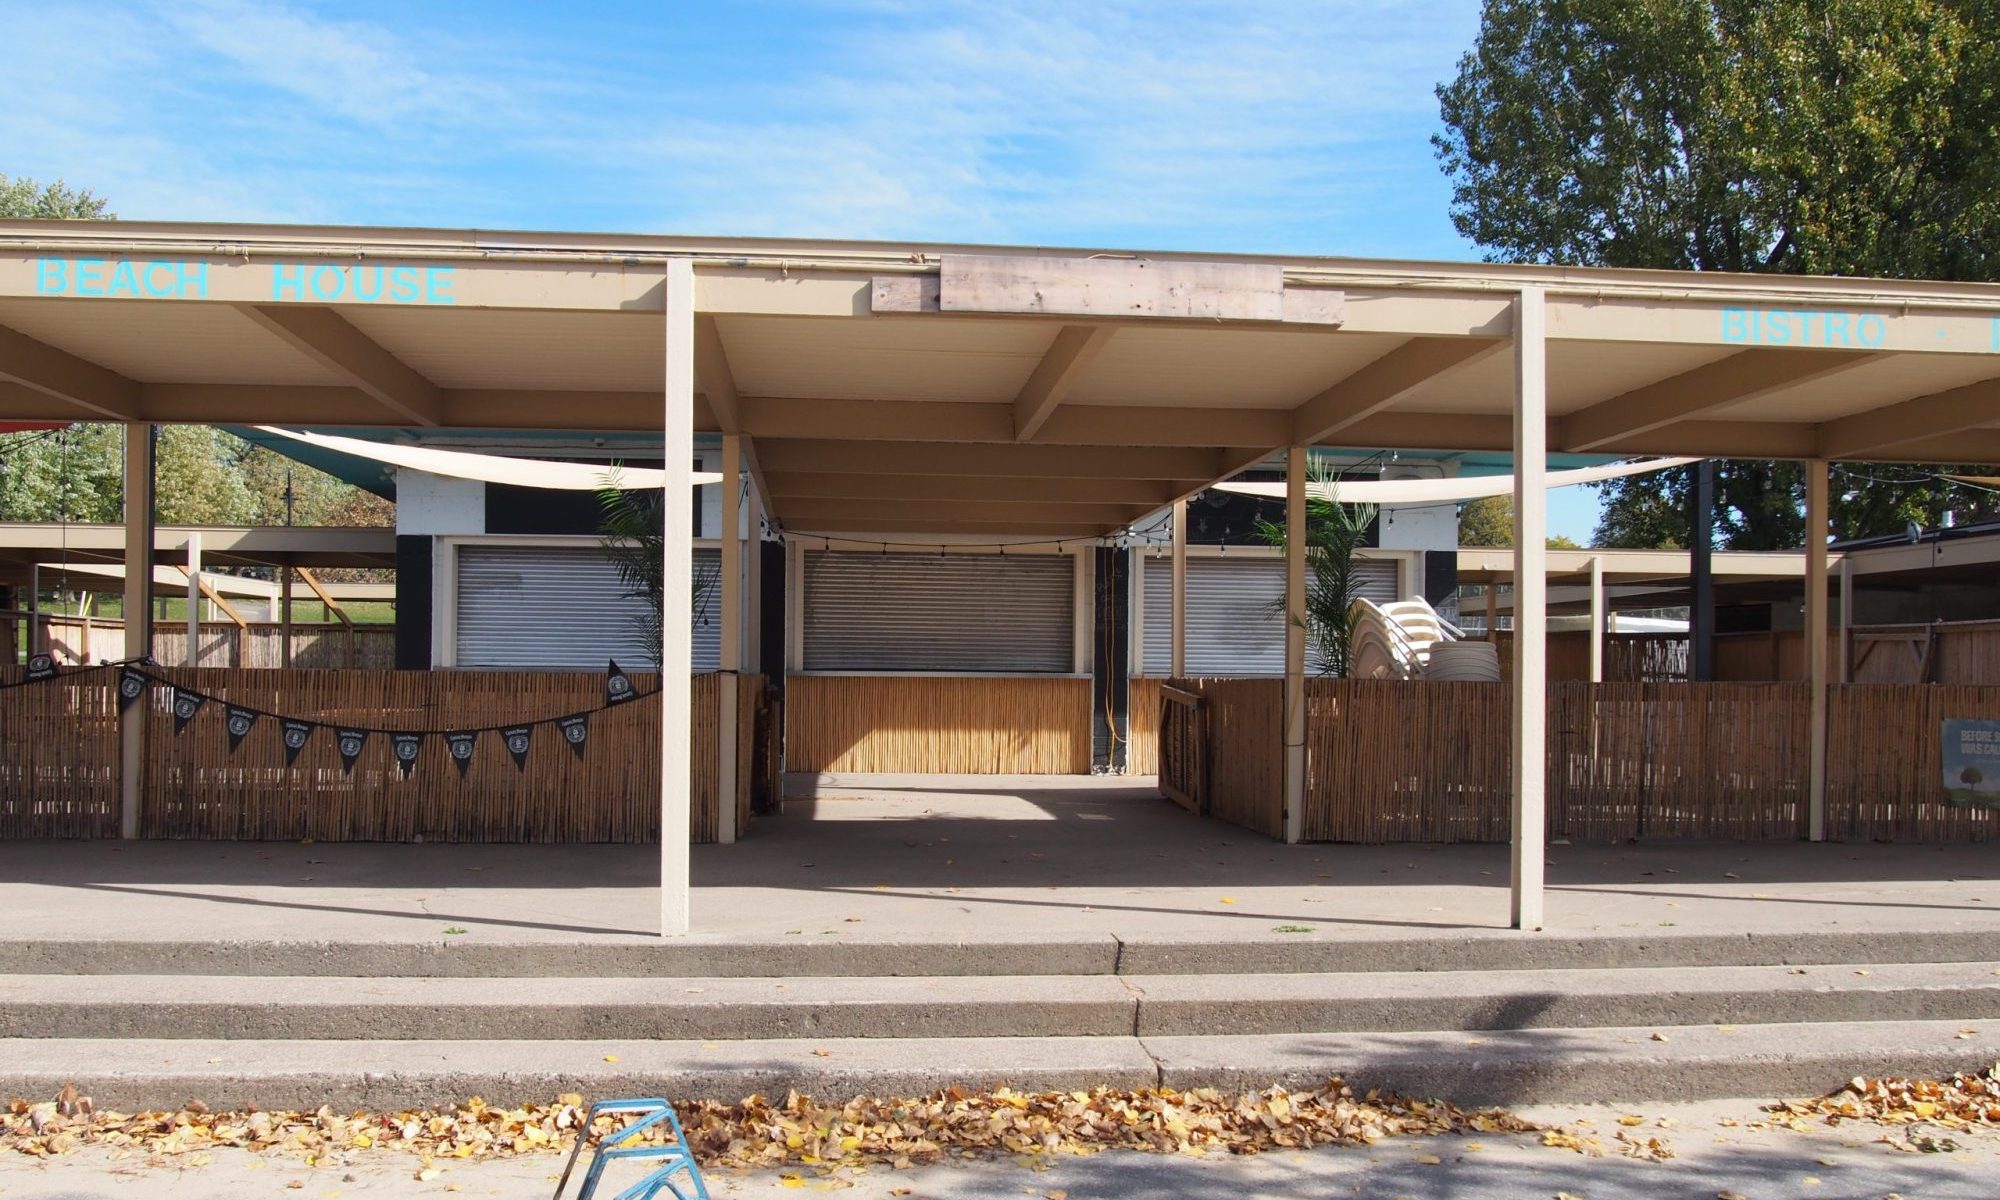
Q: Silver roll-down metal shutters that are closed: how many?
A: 3